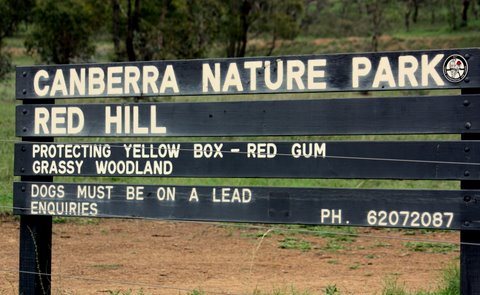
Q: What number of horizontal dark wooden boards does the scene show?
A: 4